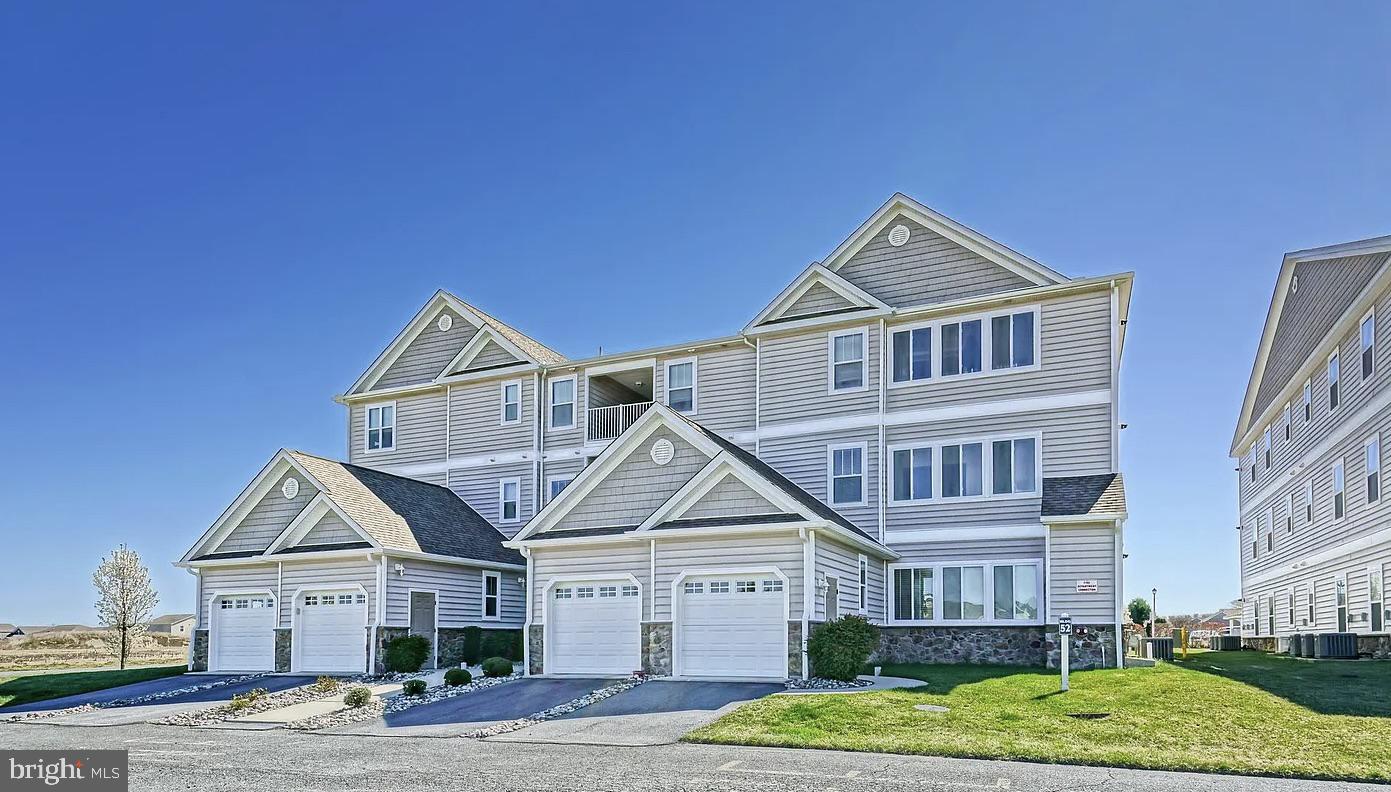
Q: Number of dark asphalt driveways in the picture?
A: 4